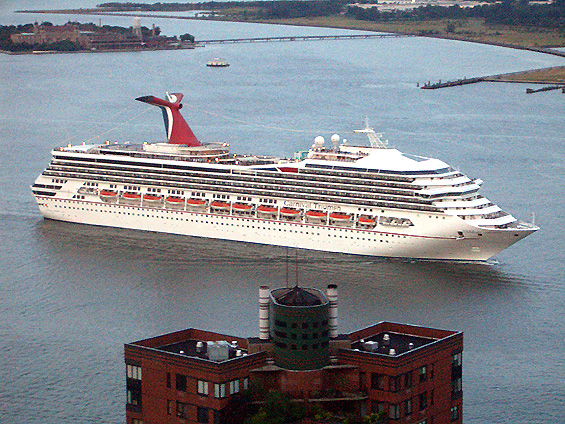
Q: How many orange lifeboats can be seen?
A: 12